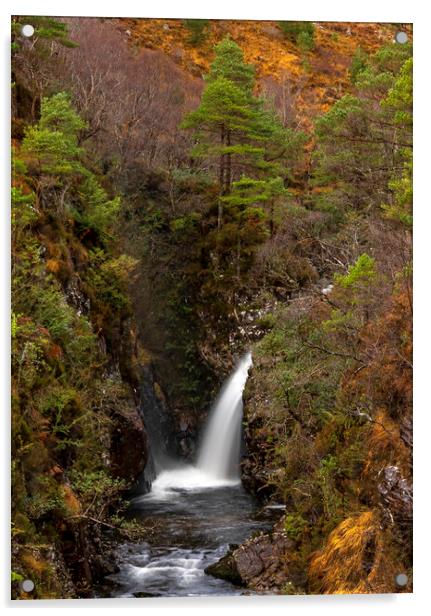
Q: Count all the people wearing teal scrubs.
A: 0